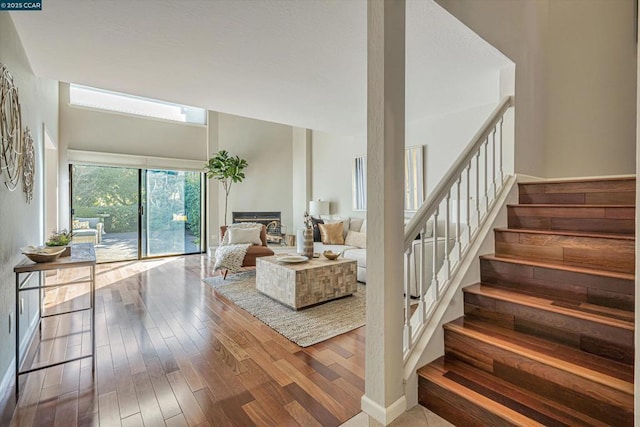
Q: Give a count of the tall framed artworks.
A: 2